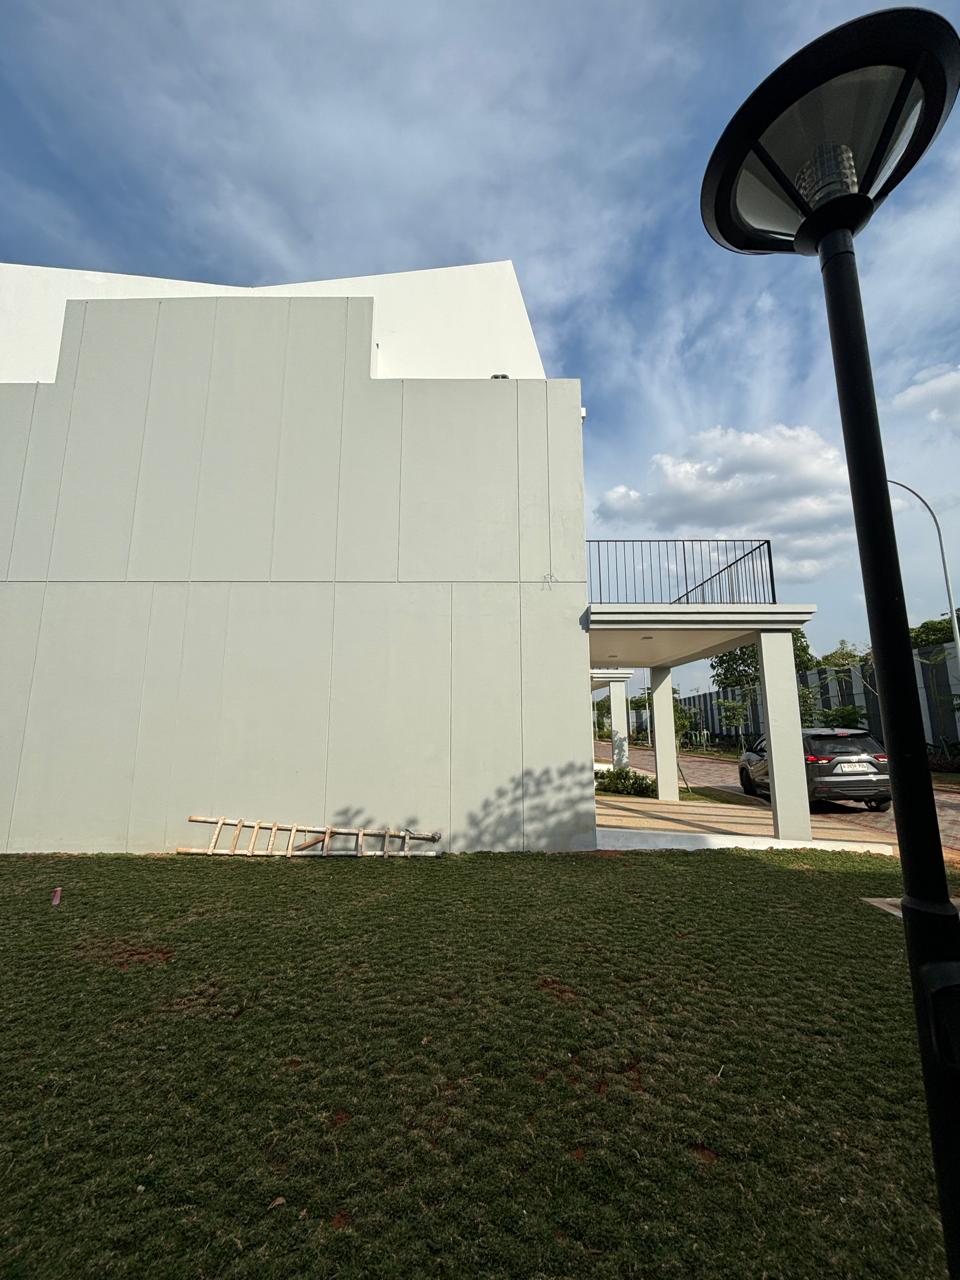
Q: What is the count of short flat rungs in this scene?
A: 9